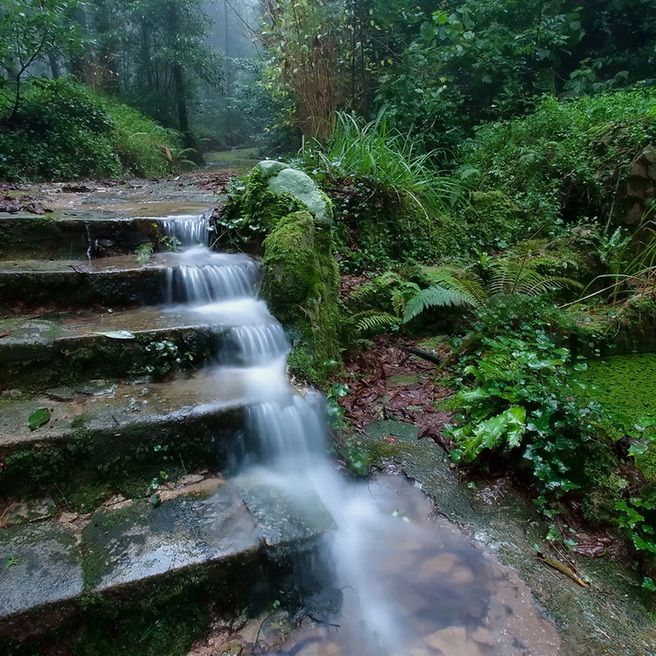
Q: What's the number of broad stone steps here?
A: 5